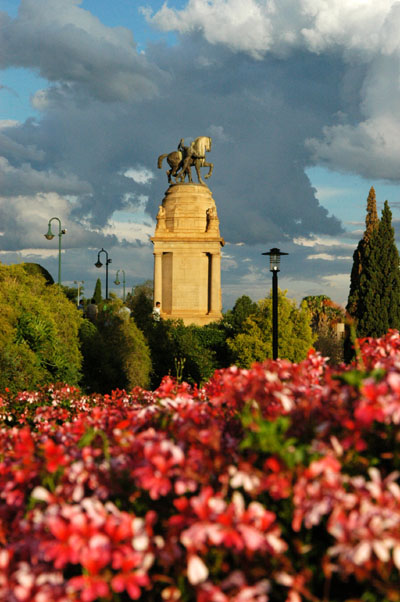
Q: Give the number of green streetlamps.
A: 2